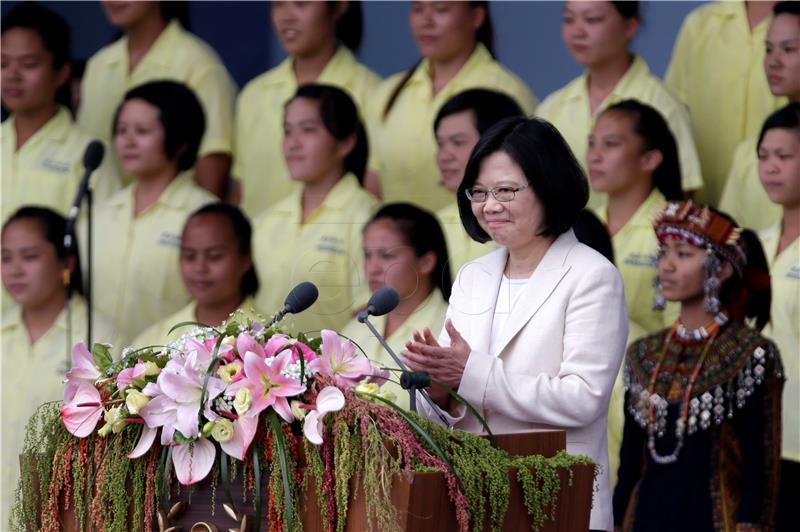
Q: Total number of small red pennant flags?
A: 0